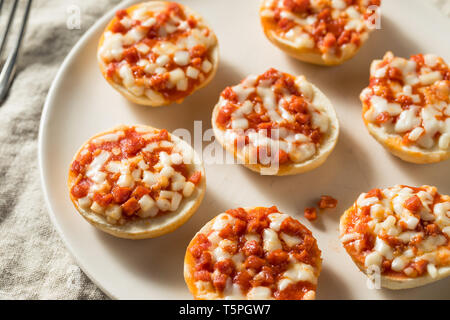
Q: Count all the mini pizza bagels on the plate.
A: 7